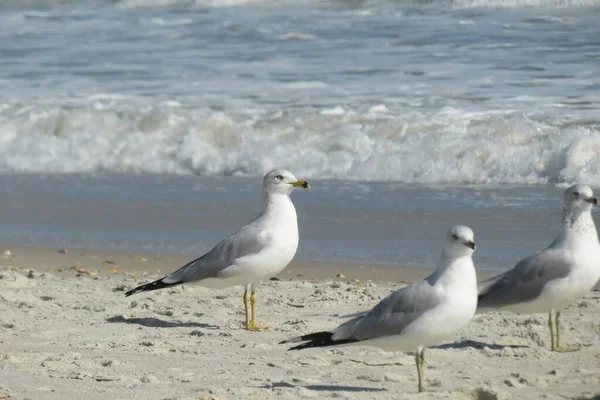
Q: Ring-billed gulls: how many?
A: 3